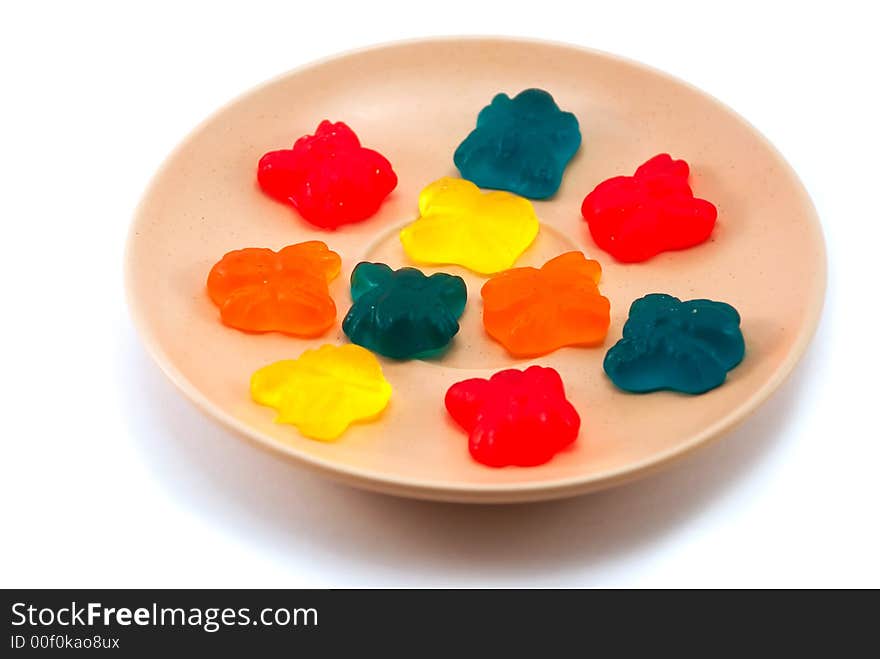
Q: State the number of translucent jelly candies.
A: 10